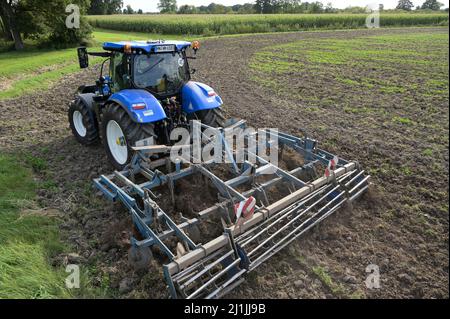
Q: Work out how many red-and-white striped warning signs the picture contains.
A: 2